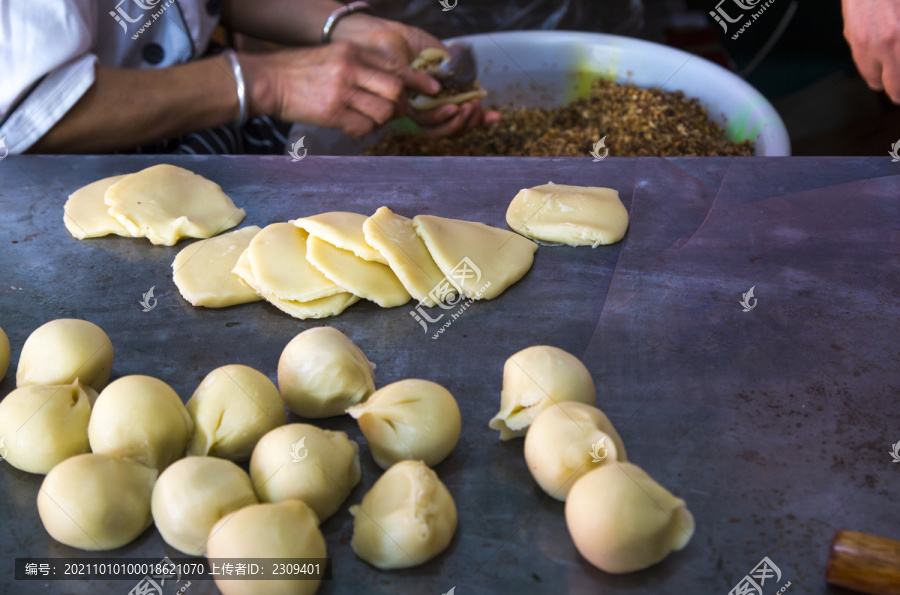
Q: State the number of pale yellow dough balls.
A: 15